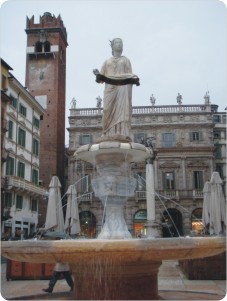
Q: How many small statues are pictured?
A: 5